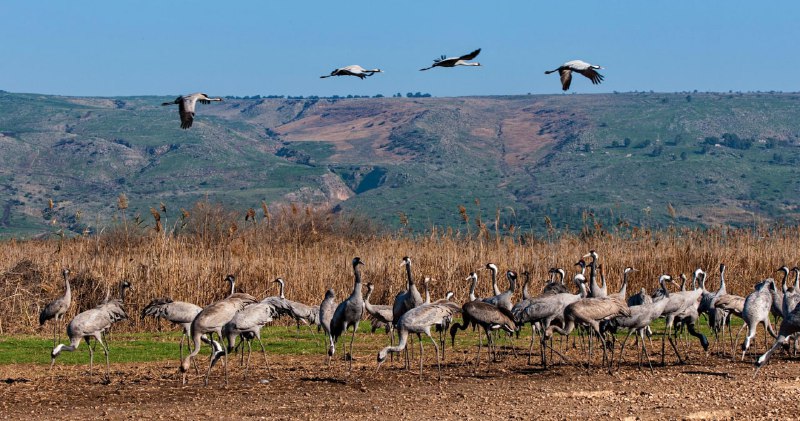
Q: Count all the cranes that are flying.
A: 4